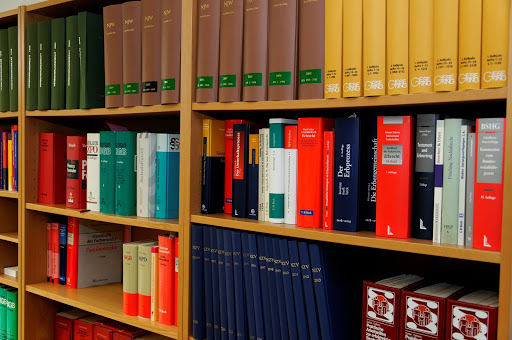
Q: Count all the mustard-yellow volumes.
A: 8